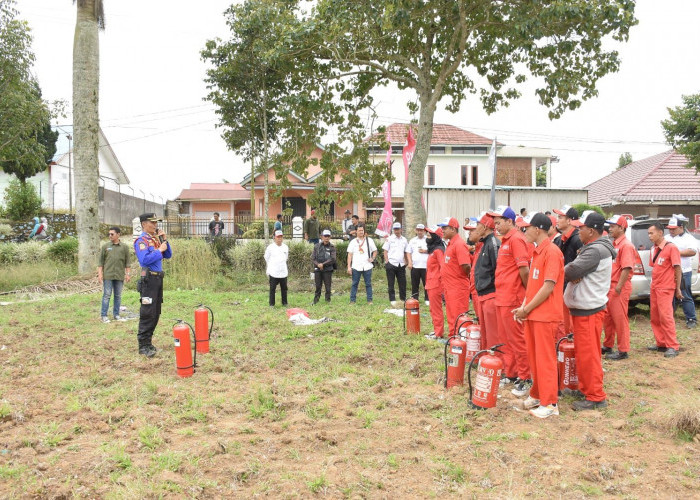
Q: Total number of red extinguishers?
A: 8